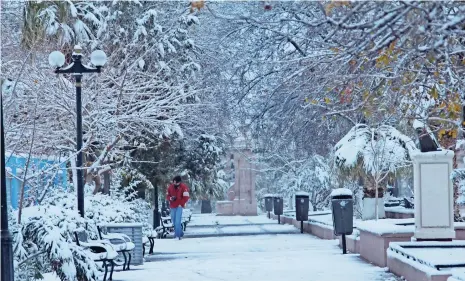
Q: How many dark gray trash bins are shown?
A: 4